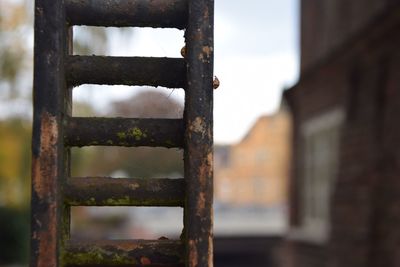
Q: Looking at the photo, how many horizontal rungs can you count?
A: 5